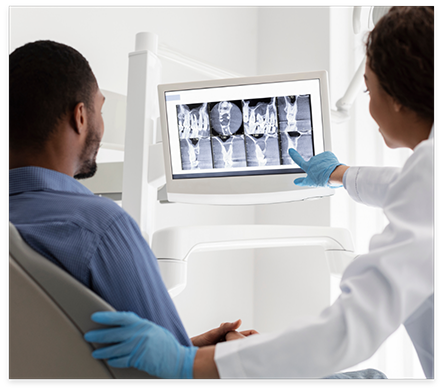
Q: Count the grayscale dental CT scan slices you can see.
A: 8